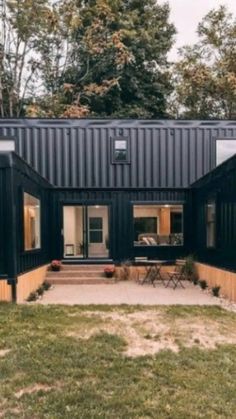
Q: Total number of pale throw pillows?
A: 2